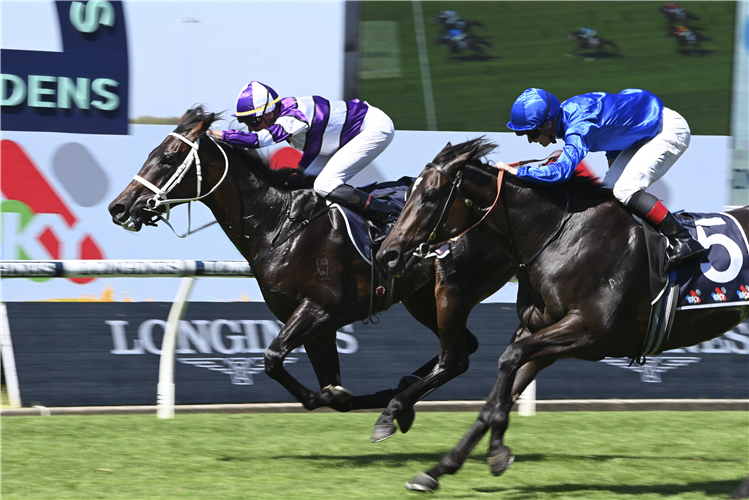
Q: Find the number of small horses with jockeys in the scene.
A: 5